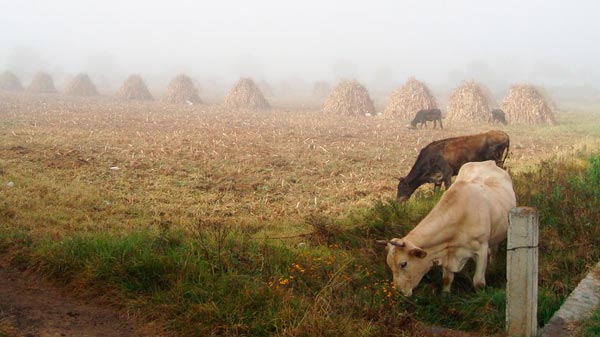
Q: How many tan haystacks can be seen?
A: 10